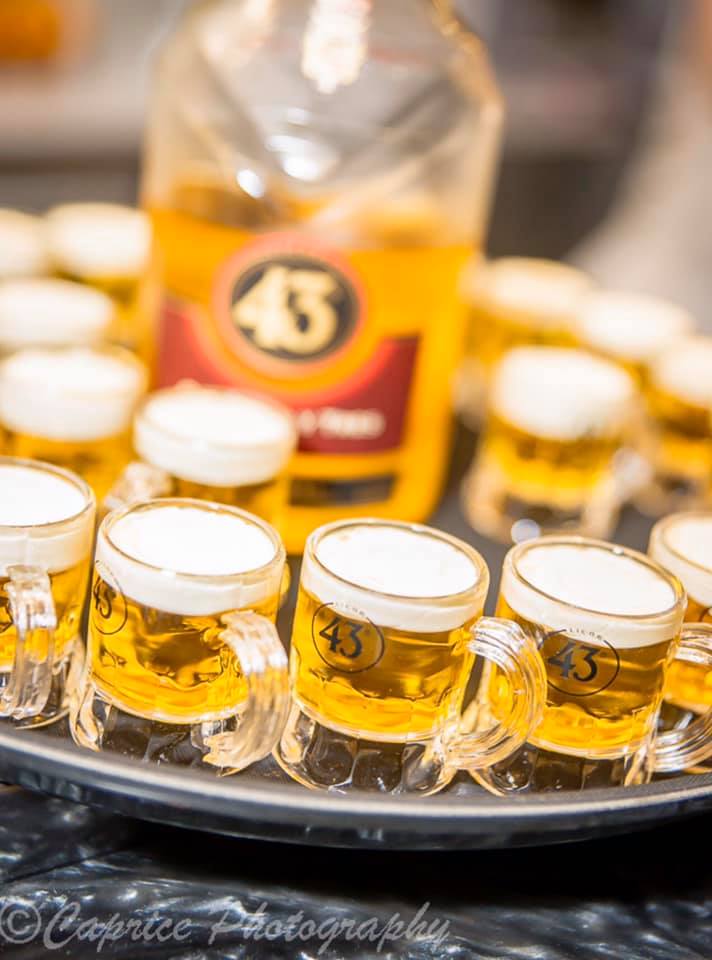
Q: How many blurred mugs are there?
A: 9